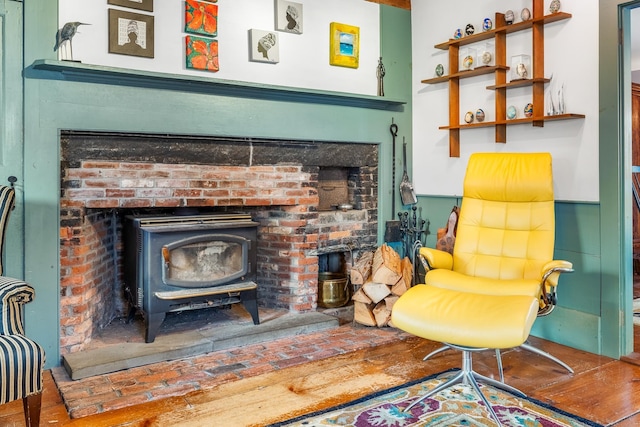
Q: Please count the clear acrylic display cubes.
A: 3